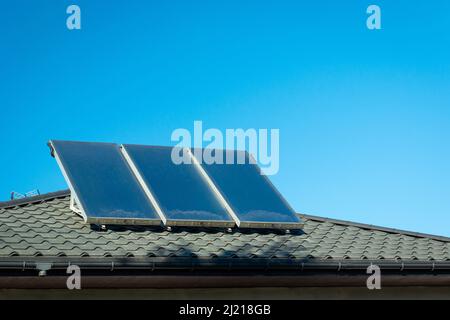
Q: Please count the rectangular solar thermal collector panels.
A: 3